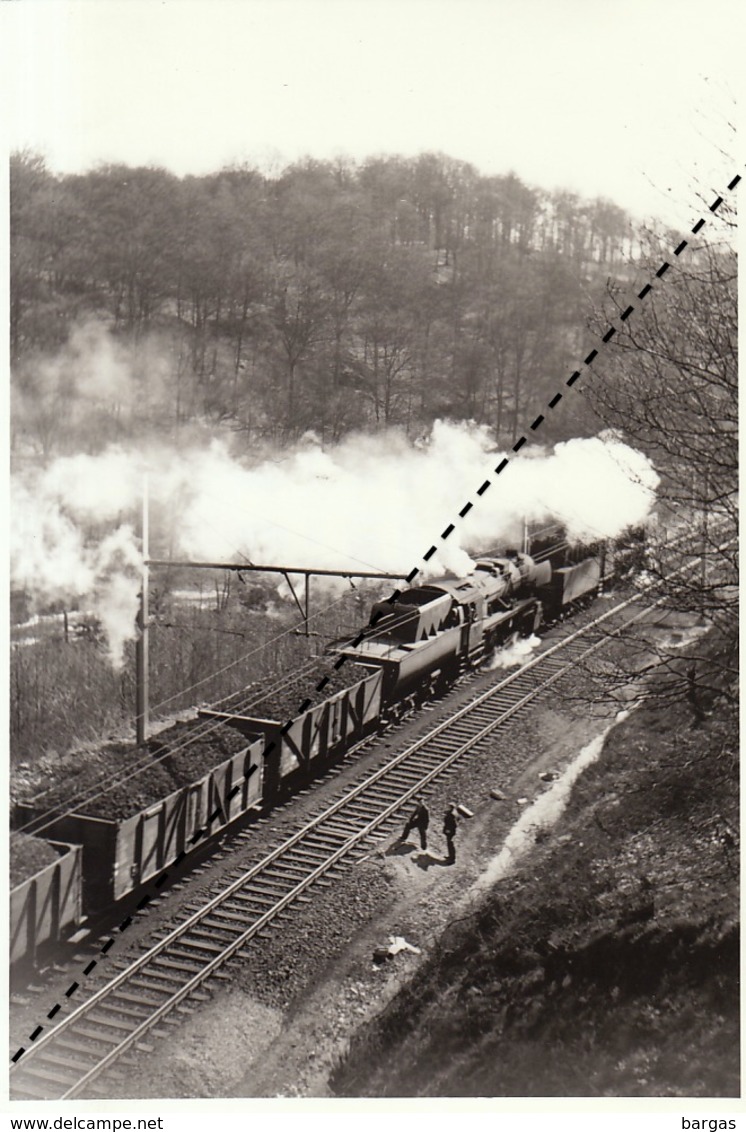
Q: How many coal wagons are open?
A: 3